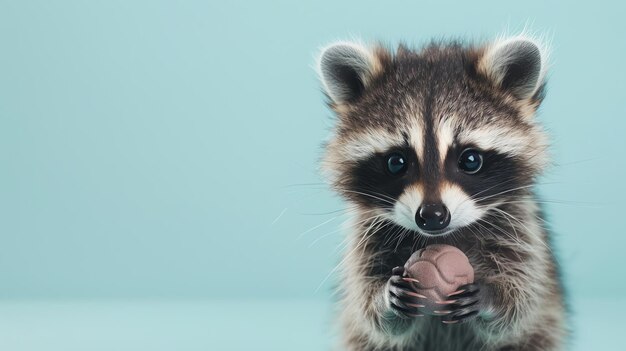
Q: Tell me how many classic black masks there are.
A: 1